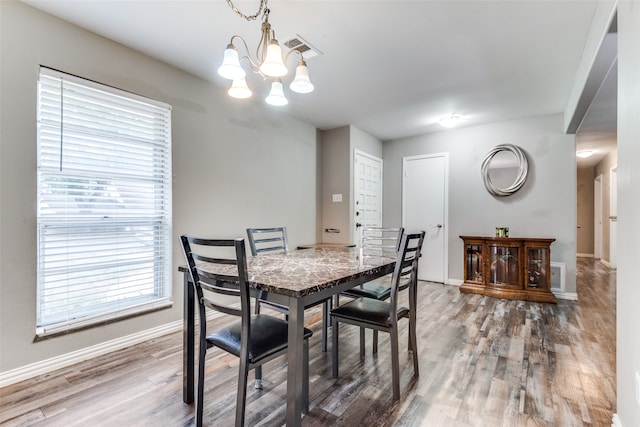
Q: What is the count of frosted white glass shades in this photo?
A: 5